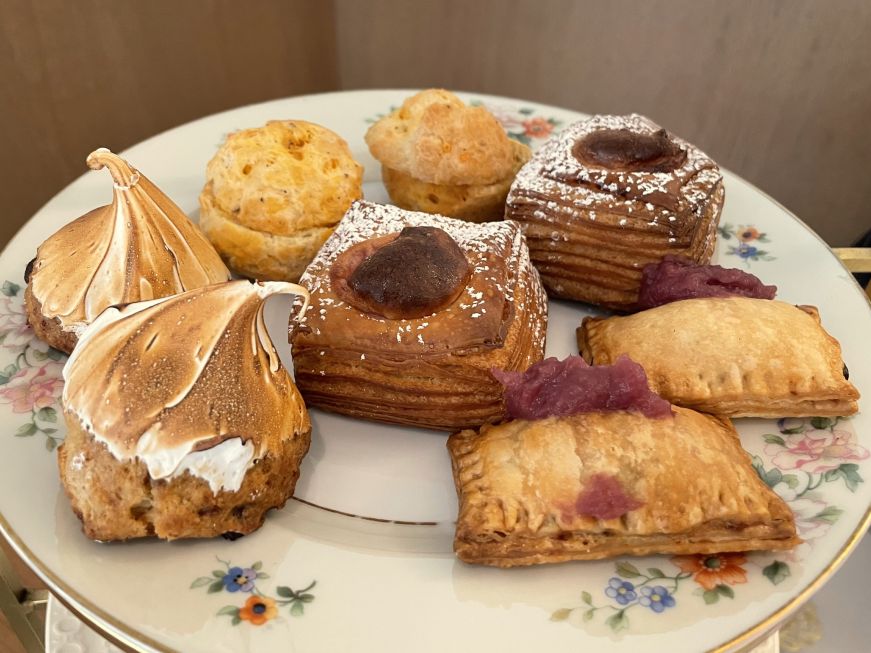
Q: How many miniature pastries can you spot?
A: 8